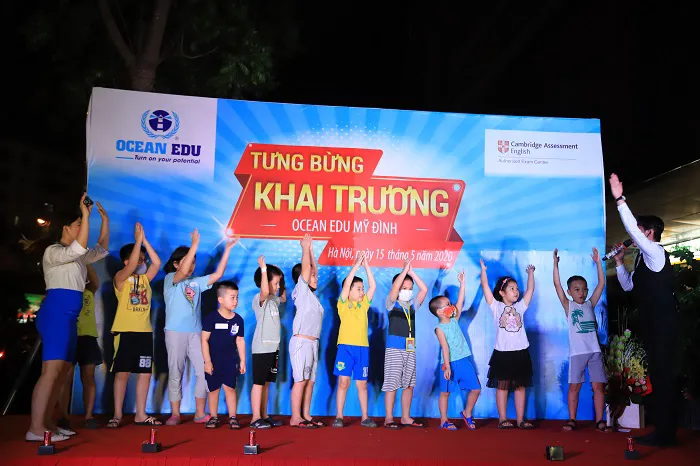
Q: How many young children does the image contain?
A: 11